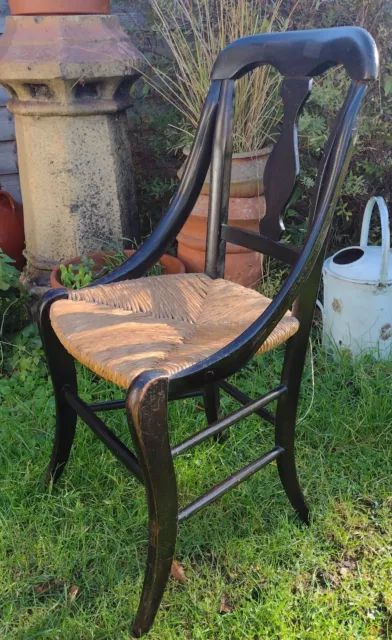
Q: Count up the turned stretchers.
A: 5